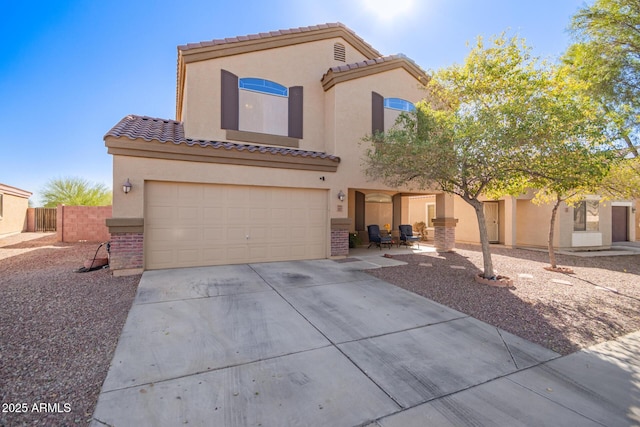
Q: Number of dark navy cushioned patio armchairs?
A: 2